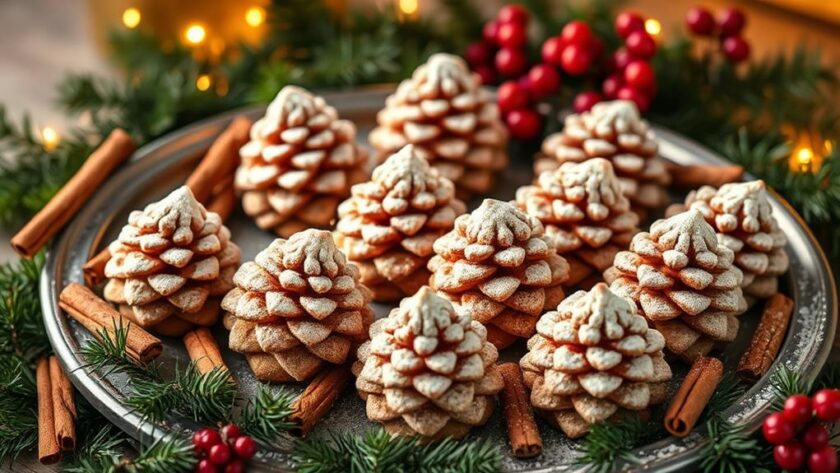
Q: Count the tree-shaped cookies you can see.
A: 12